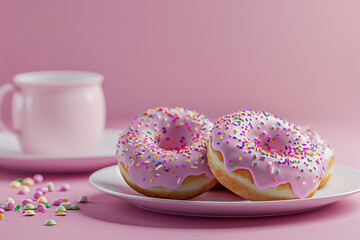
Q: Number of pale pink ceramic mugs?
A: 1